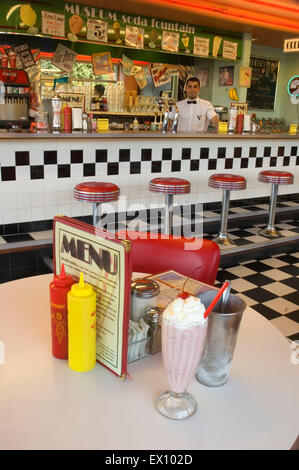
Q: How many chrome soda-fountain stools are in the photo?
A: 4